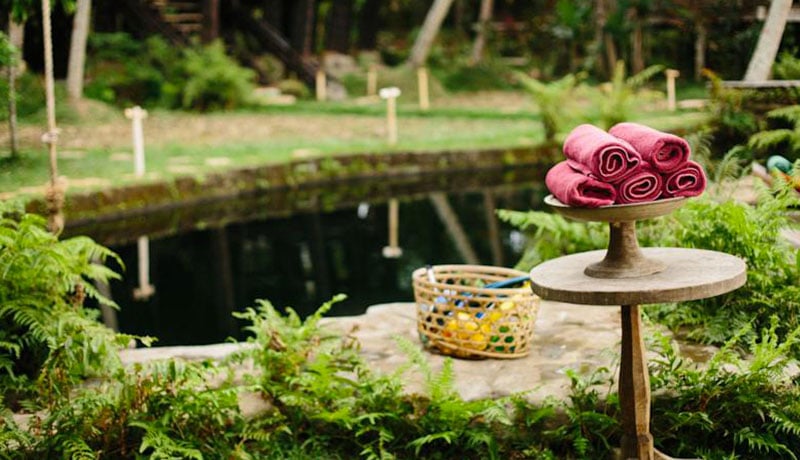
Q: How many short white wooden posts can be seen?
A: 6